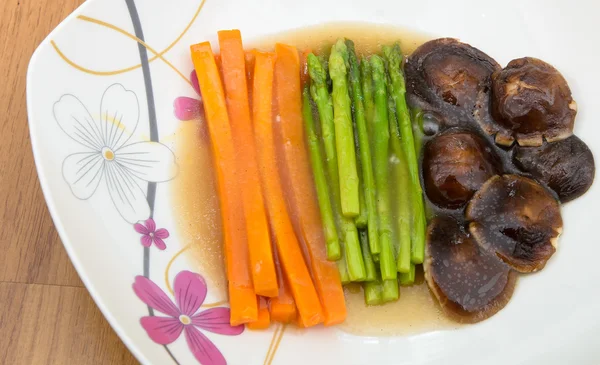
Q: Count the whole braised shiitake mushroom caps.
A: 6